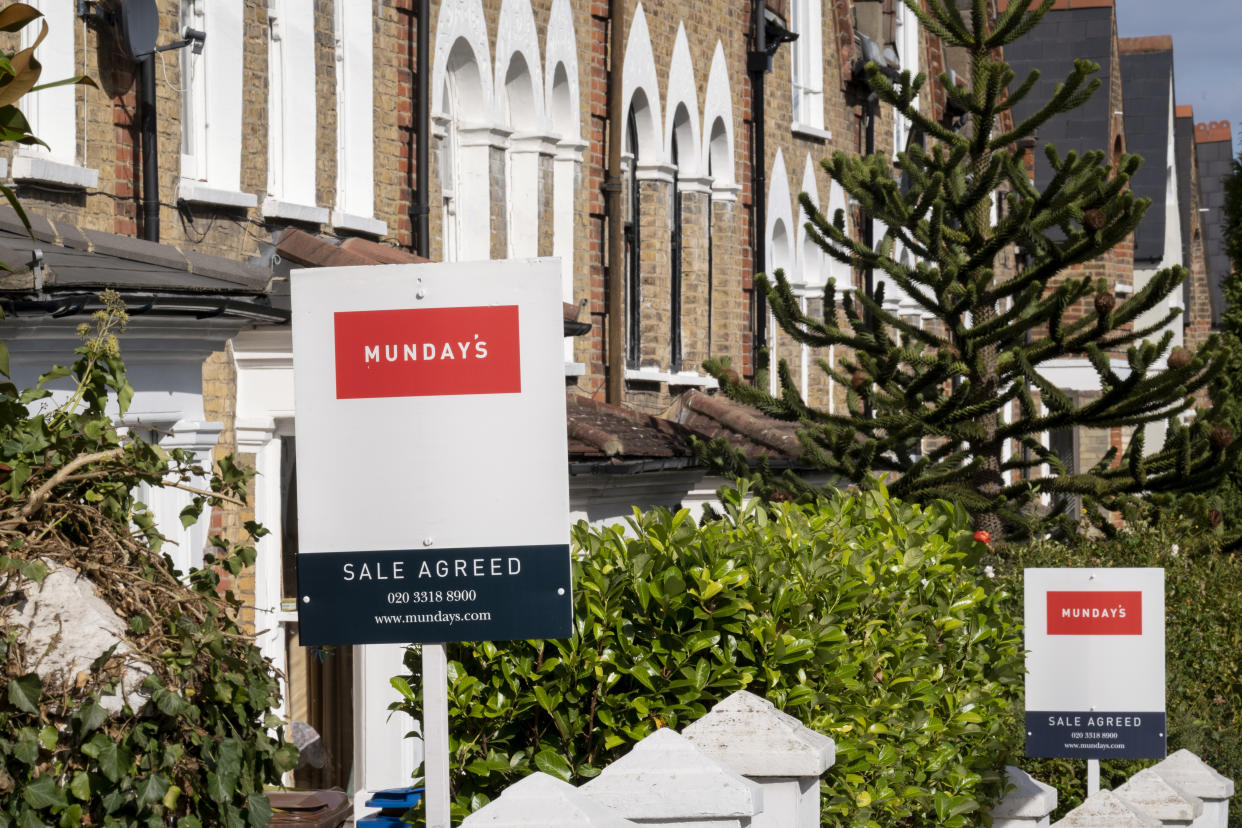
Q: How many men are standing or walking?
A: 0